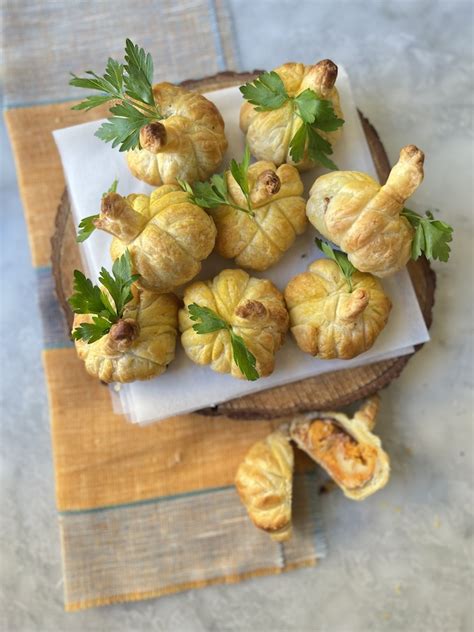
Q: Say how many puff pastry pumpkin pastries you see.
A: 9